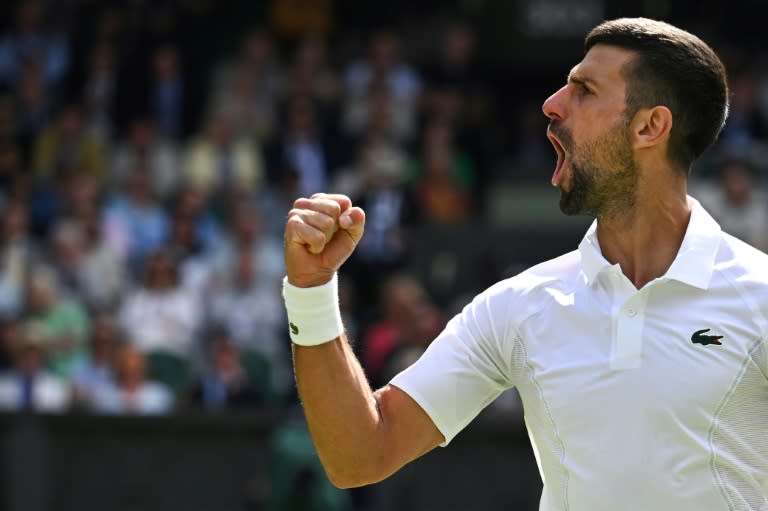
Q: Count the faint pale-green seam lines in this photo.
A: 2